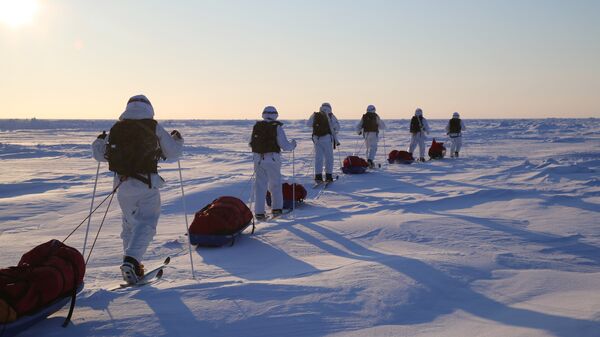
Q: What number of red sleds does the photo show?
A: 6